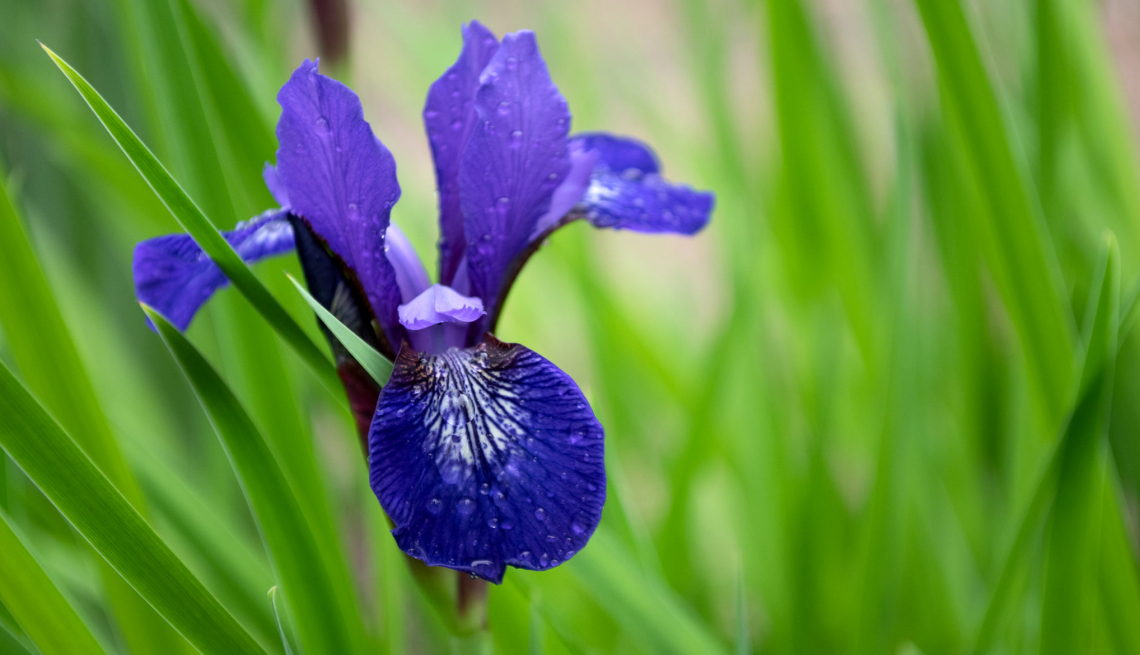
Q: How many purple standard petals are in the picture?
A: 3